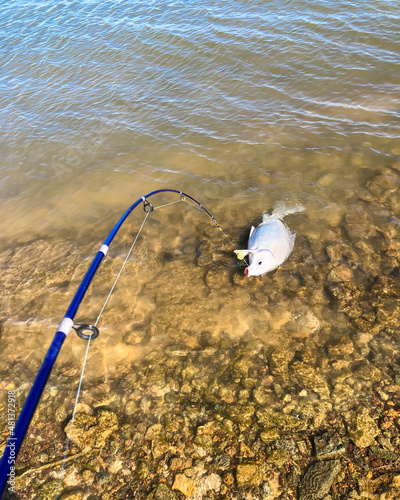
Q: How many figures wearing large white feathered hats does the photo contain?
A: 0